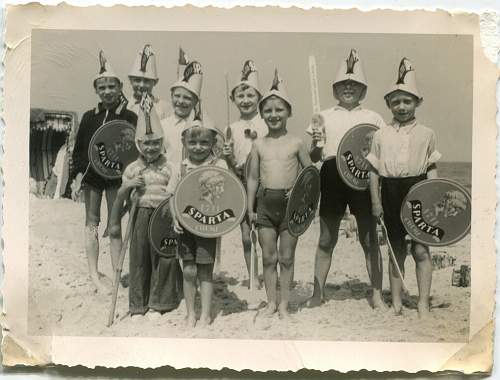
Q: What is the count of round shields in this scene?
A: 6